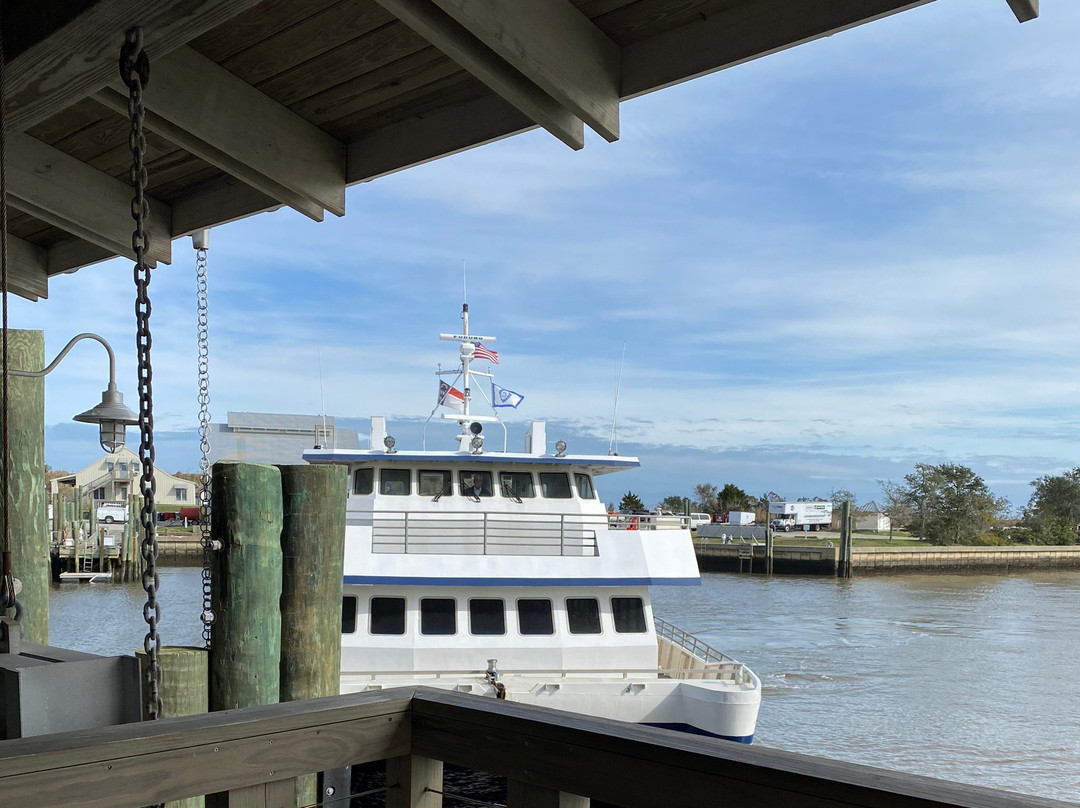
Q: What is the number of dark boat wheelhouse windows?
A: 7